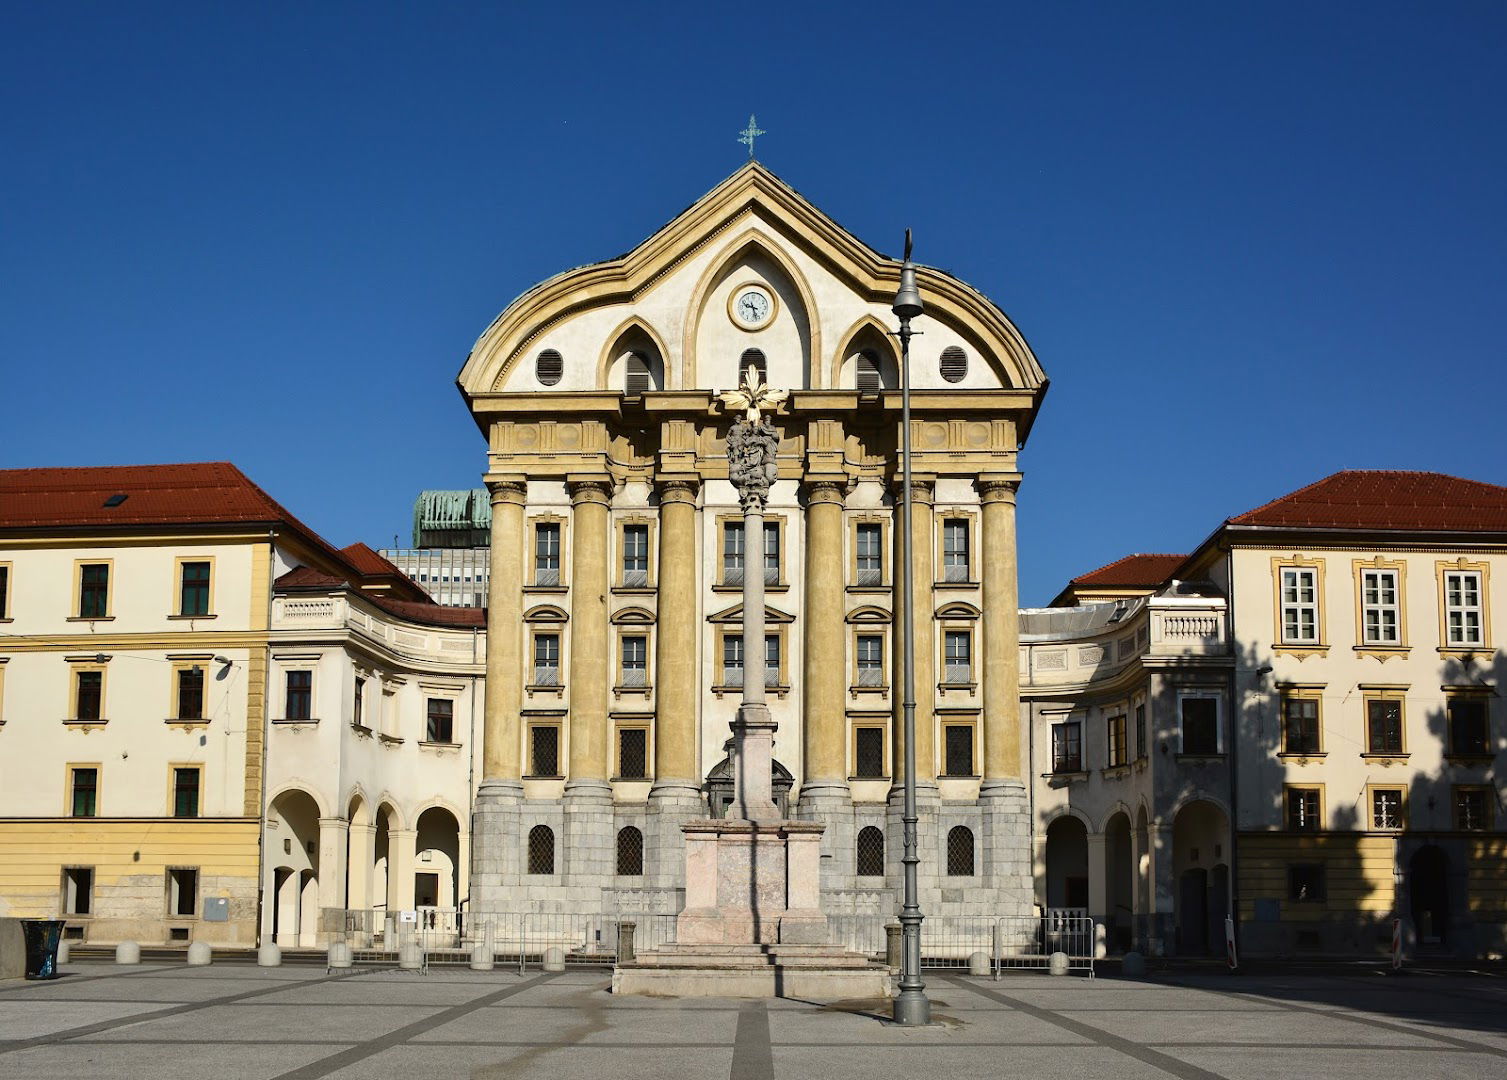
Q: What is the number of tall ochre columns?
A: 6